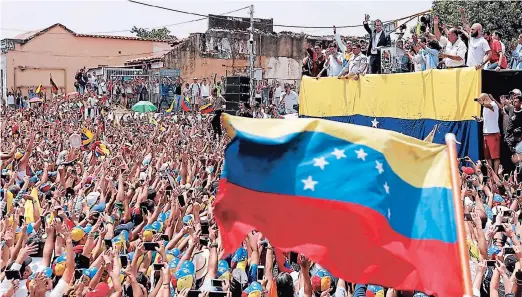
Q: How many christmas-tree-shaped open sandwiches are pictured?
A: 0